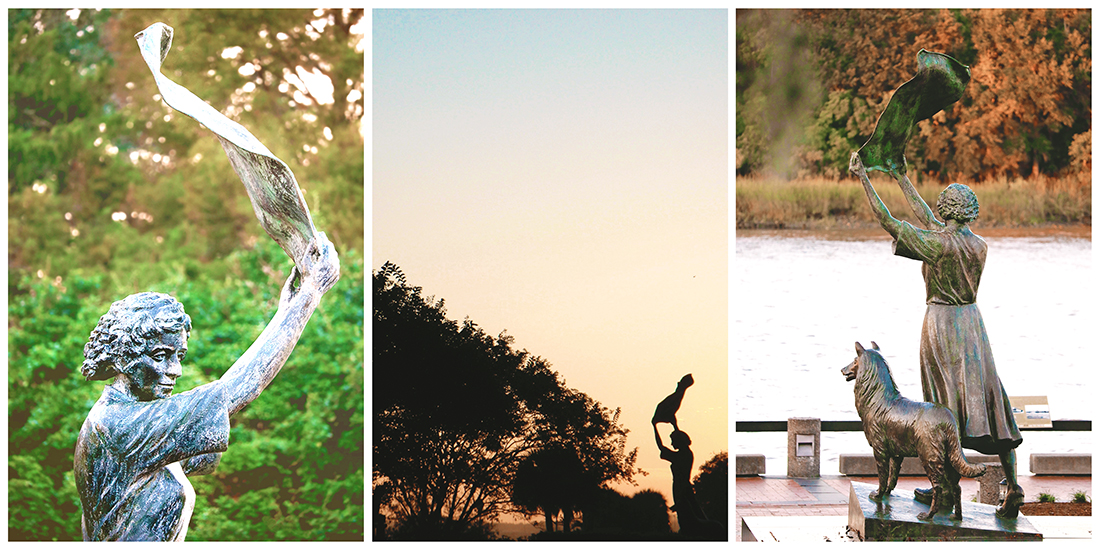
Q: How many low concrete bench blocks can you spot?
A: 3